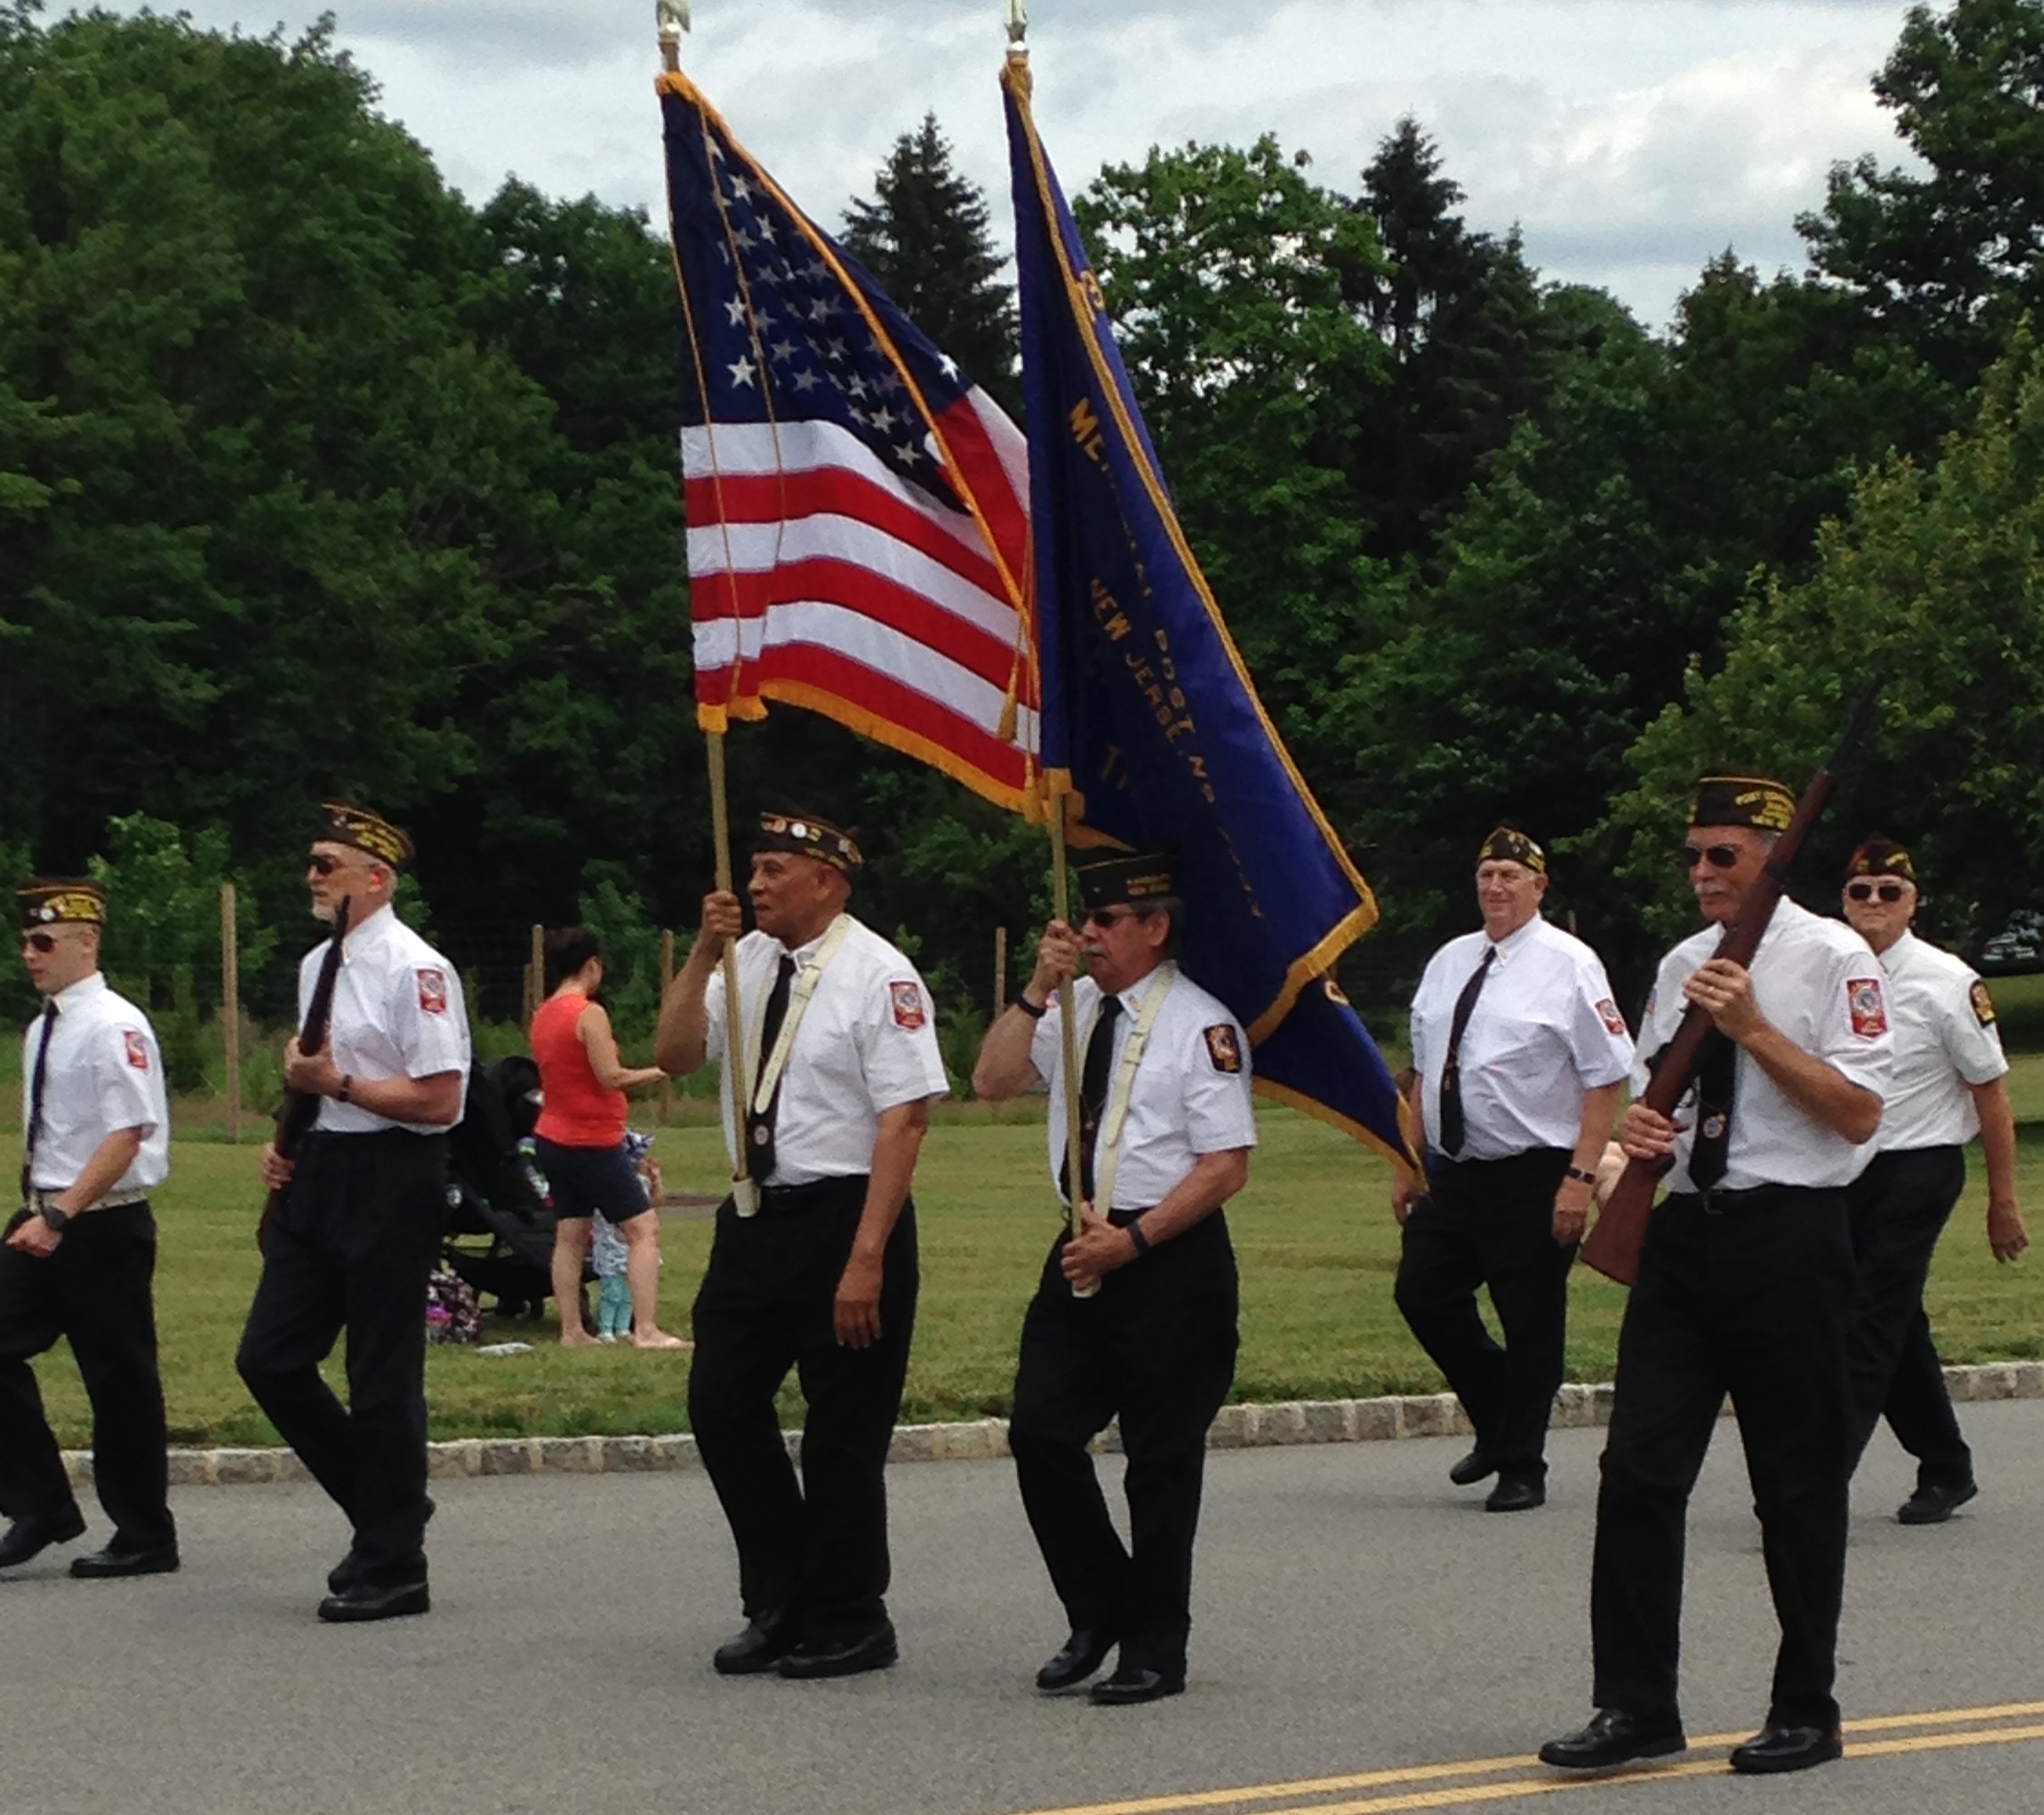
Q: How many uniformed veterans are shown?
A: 7